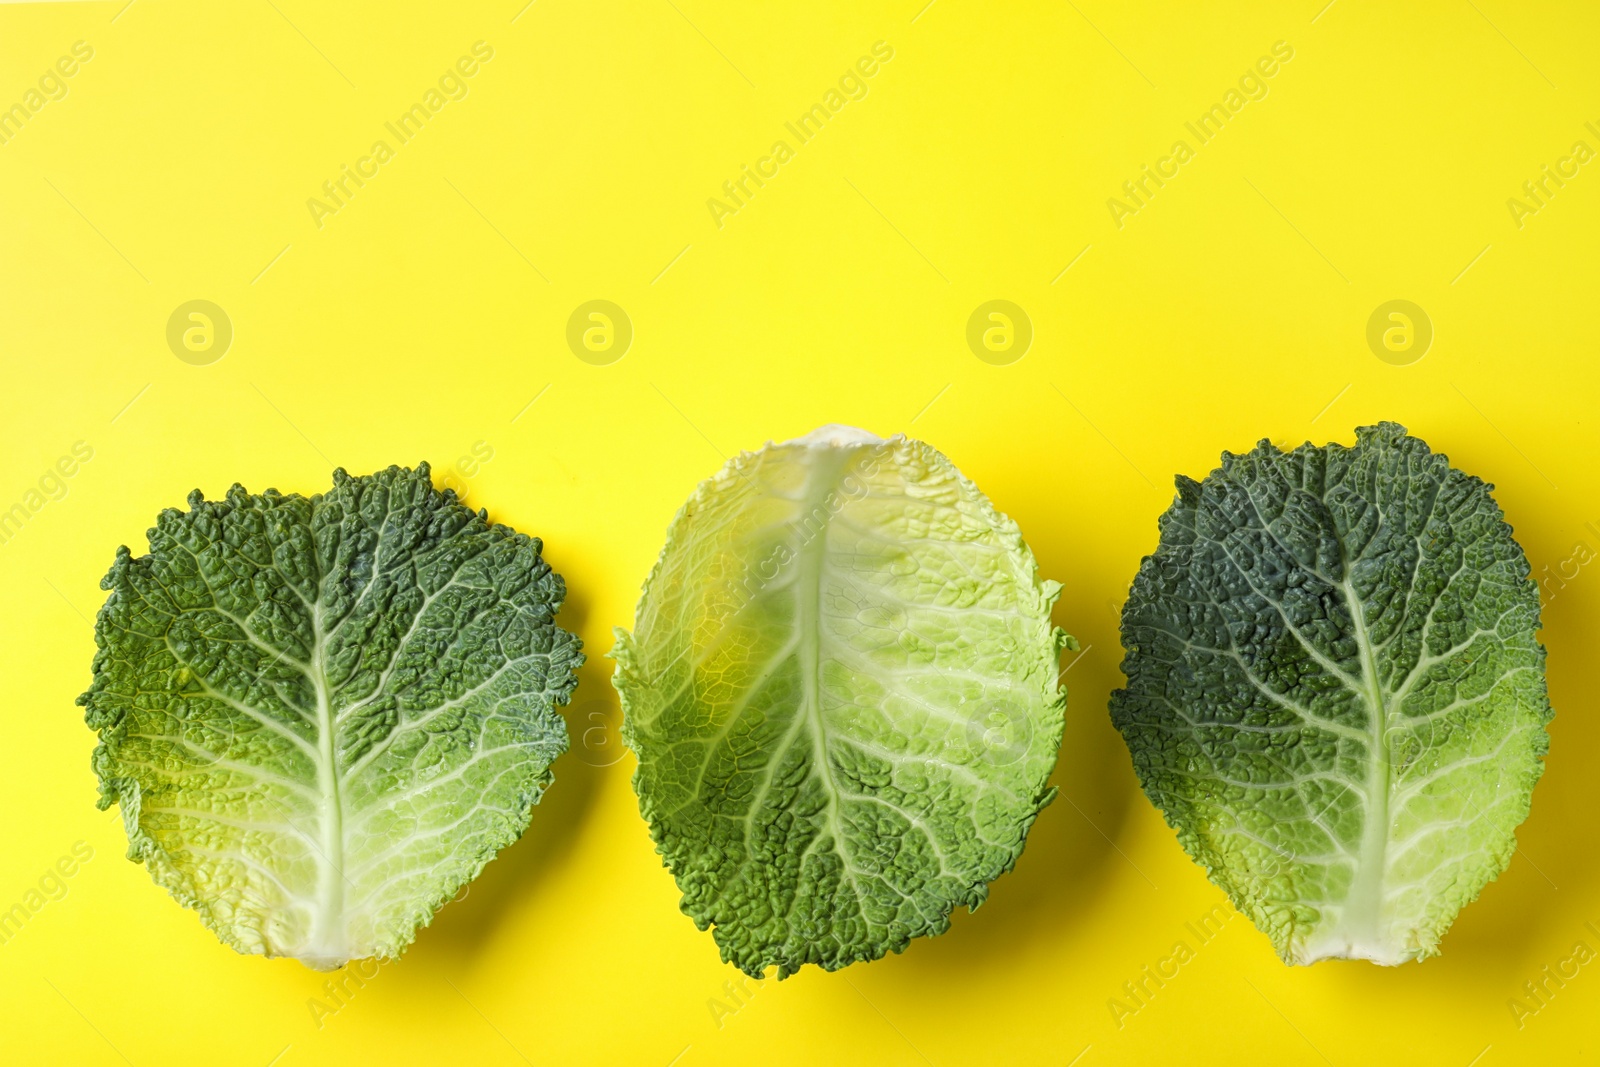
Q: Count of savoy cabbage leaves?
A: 3